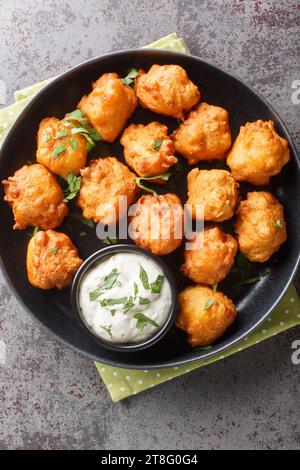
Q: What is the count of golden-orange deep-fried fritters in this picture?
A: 14